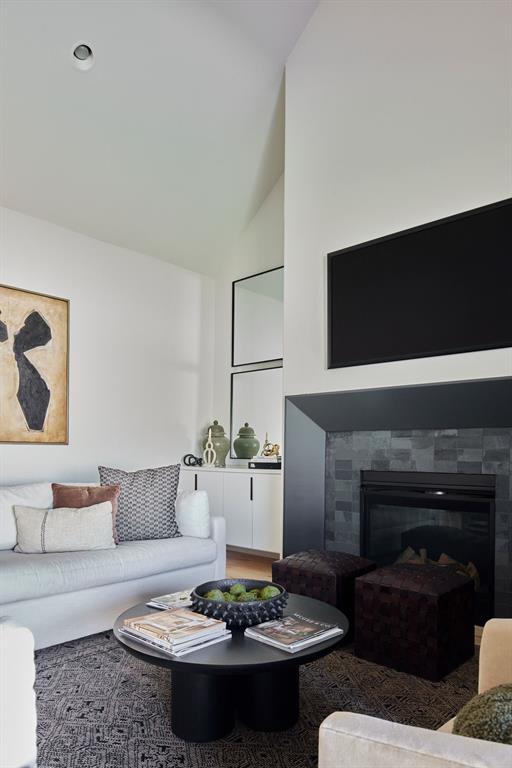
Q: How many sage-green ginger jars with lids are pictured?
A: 2